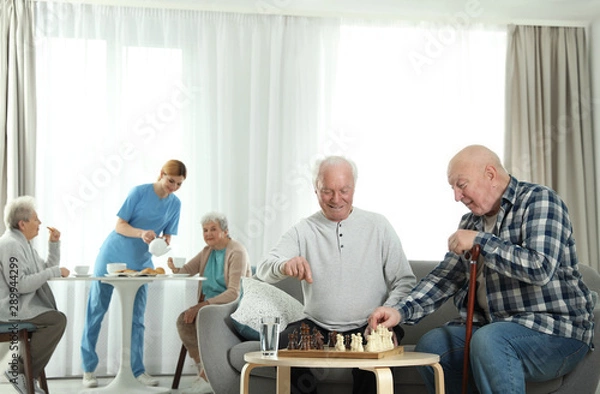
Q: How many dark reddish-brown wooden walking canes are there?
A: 1